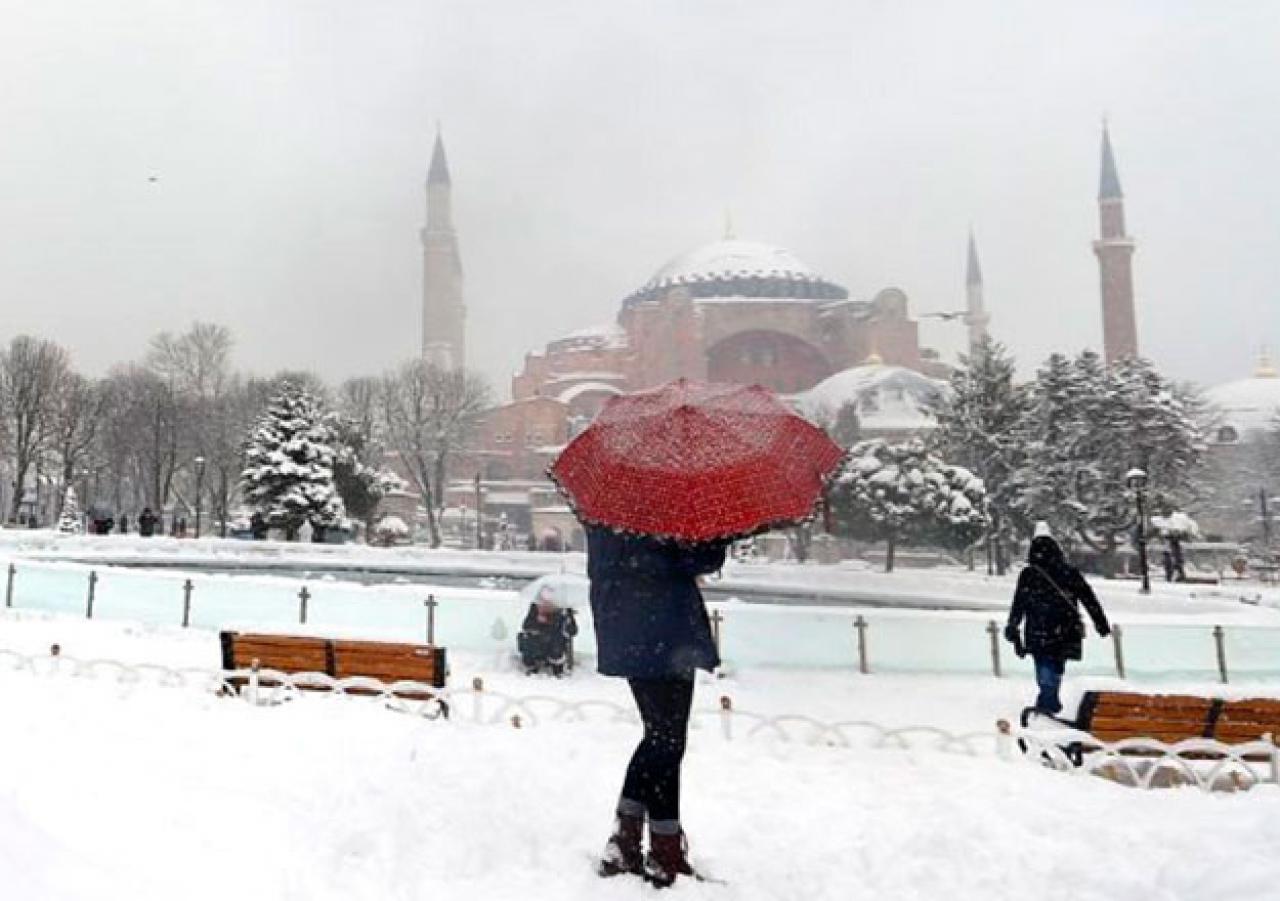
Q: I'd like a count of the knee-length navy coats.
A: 1